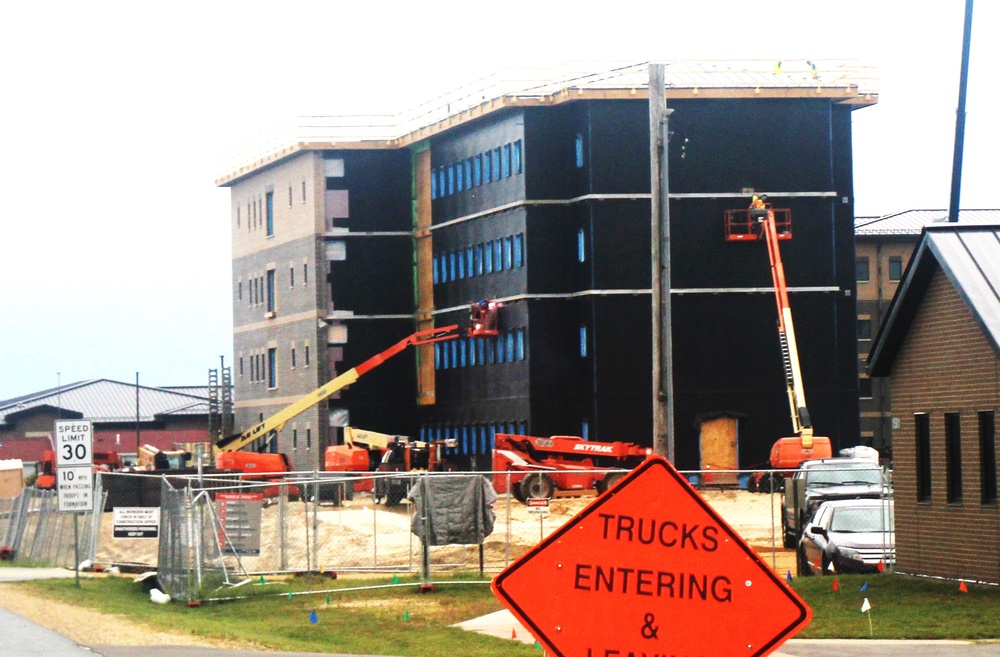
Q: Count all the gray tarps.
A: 1